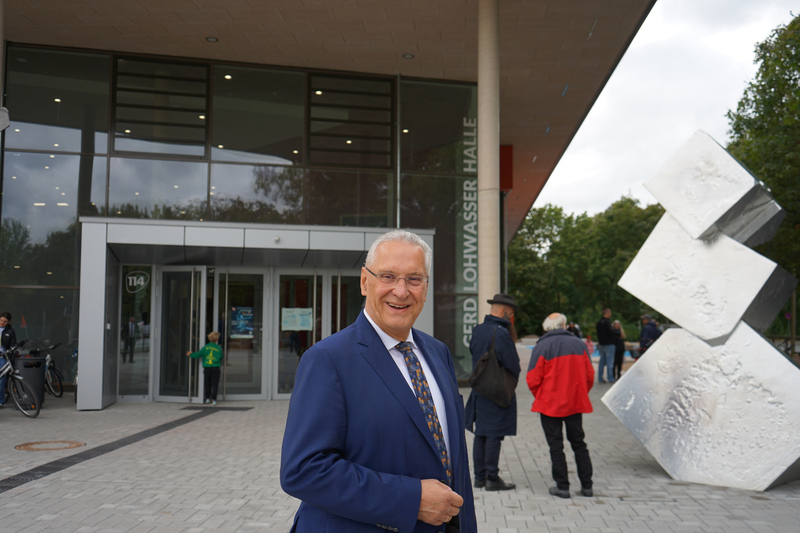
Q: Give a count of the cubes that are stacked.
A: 3